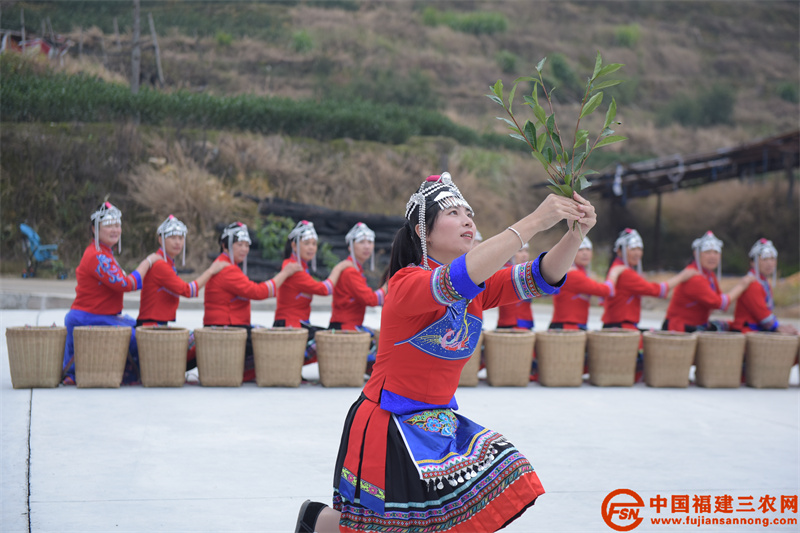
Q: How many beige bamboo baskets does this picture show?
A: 13